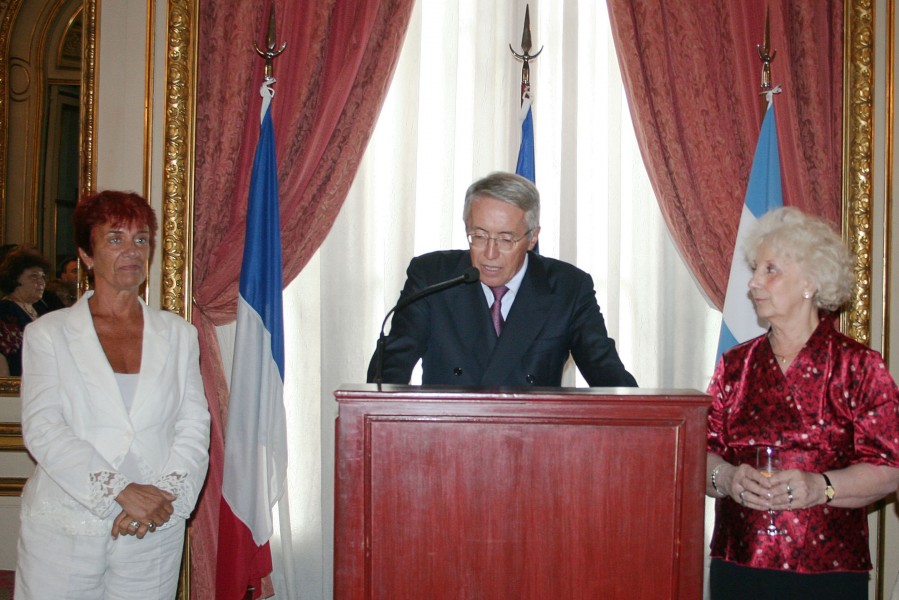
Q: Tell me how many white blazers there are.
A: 1